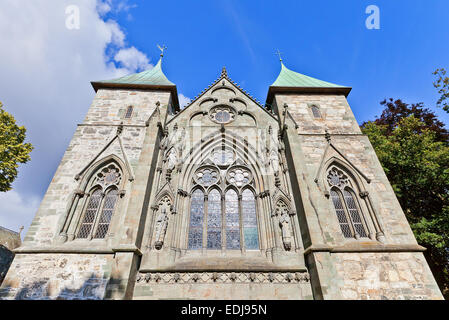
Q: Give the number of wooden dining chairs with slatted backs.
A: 0